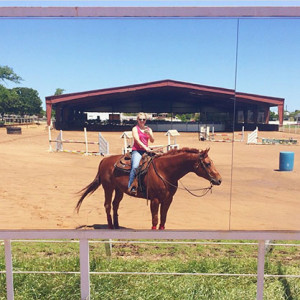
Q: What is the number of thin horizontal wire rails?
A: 2